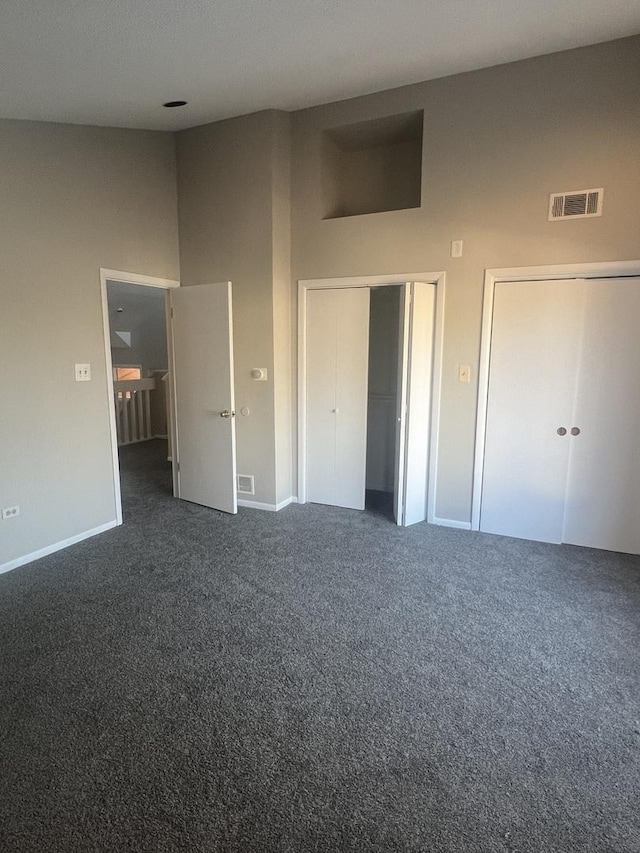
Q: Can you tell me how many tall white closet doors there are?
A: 4